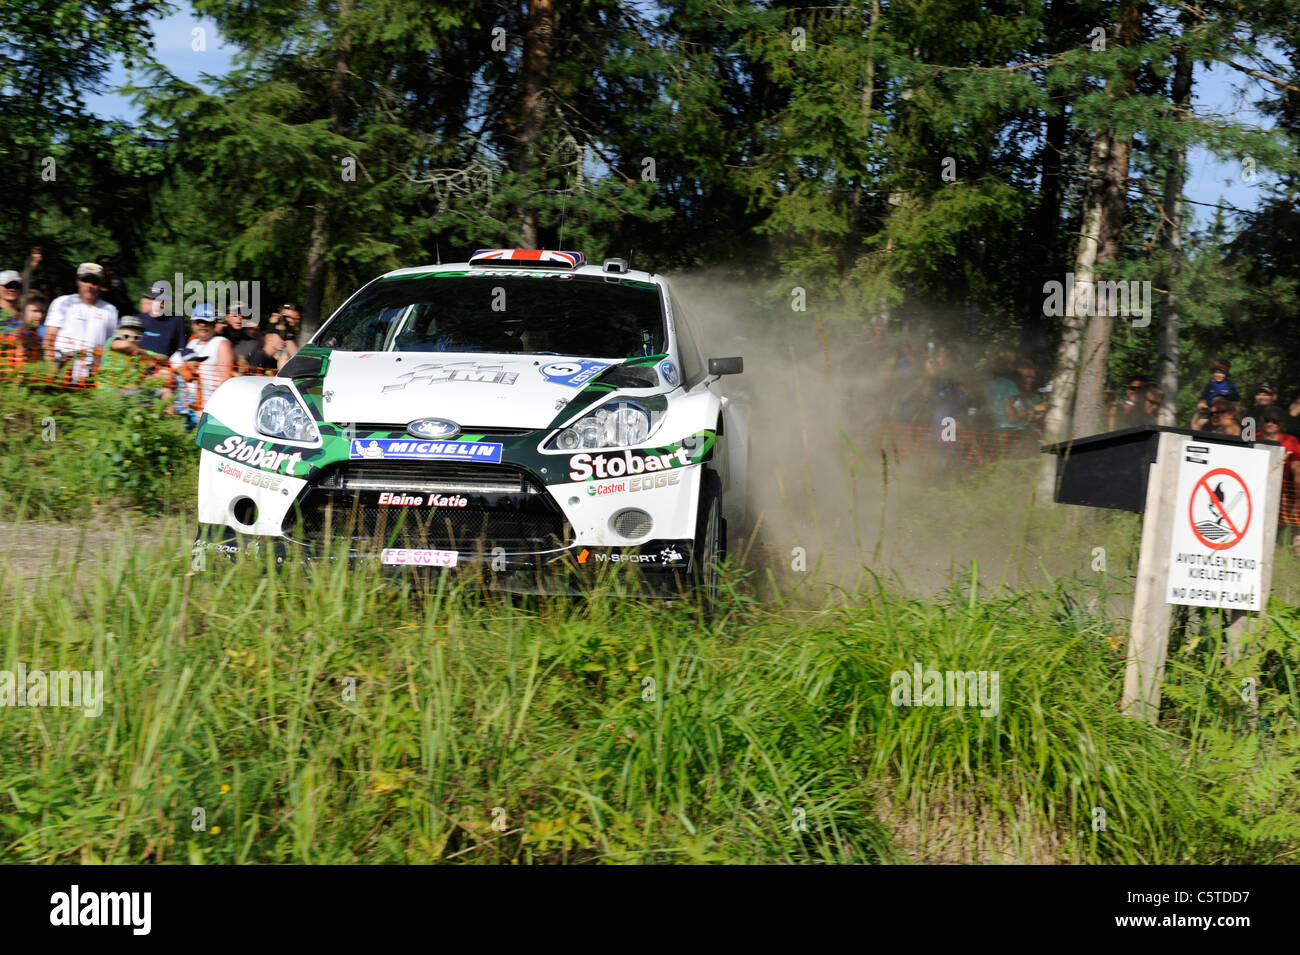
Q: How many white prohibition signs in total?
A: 1